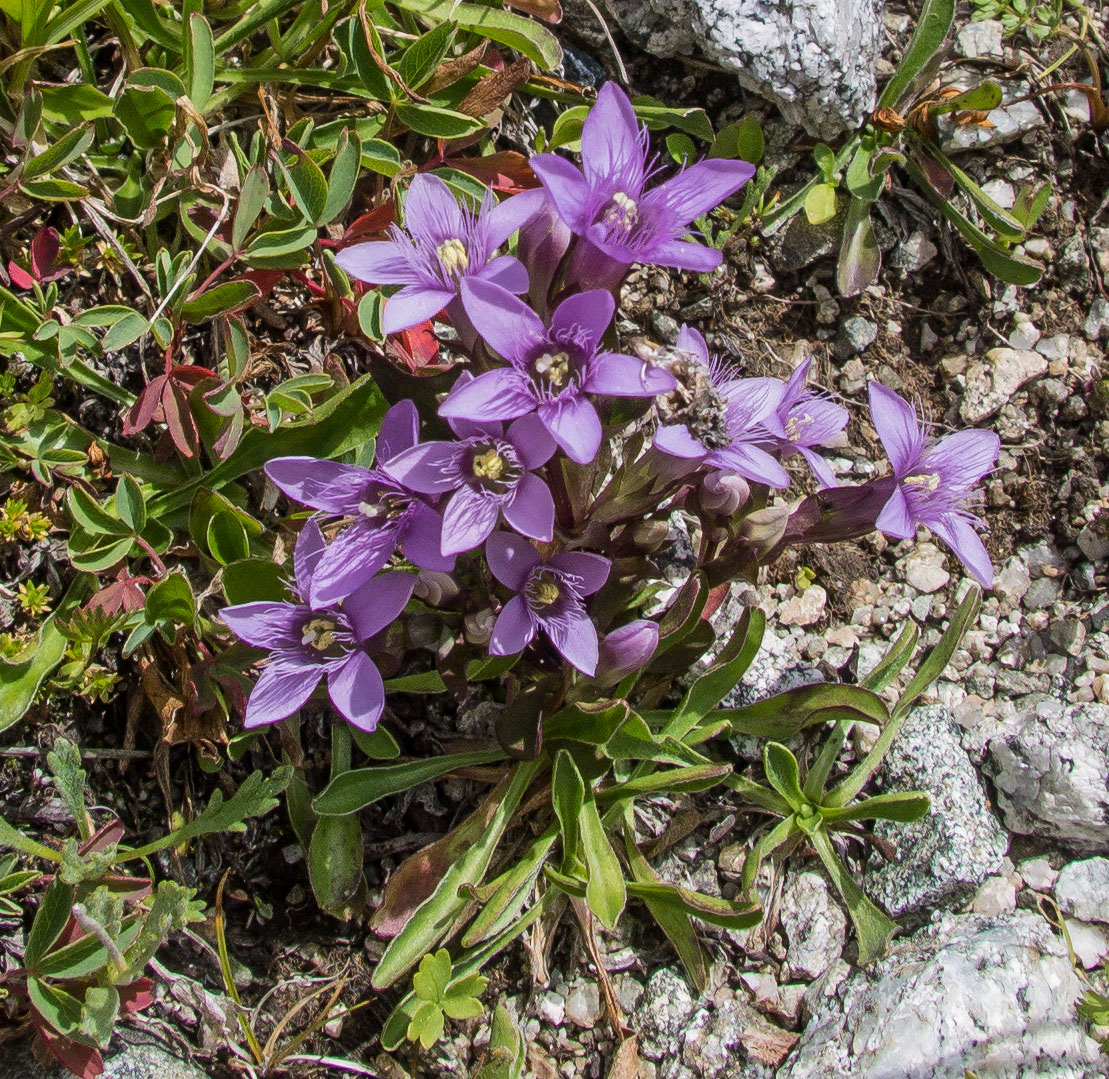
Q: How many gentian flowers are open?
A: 10